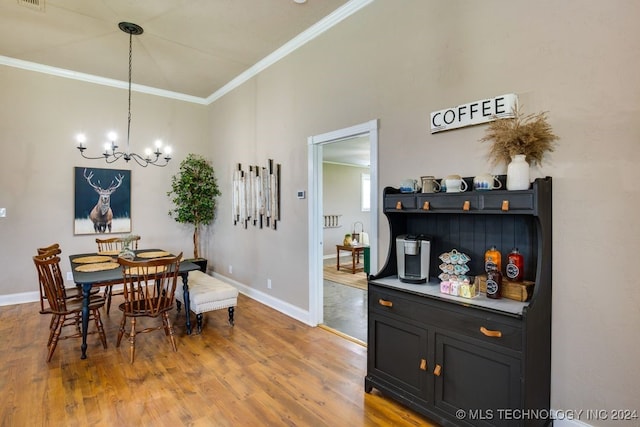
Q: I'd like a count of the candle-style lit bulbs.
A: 6